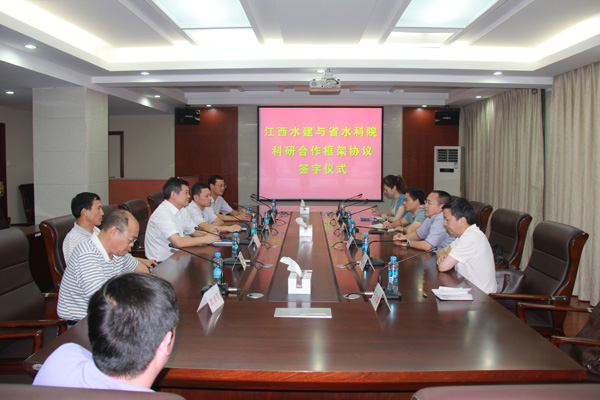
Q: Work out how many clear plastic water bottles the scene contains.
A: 11